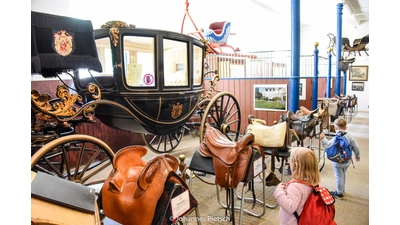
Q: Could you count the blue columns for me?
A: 5